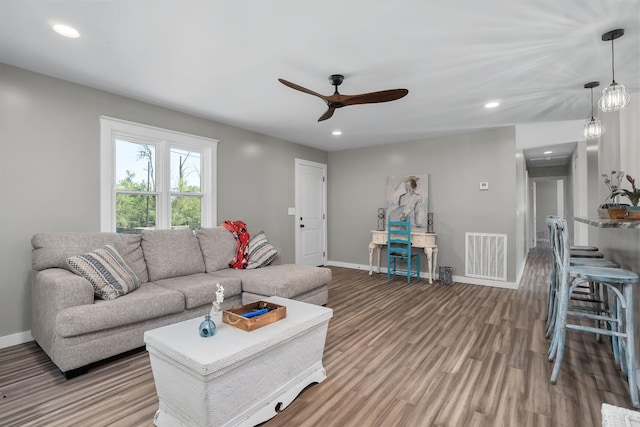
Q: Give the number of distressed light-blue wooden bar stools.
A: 4